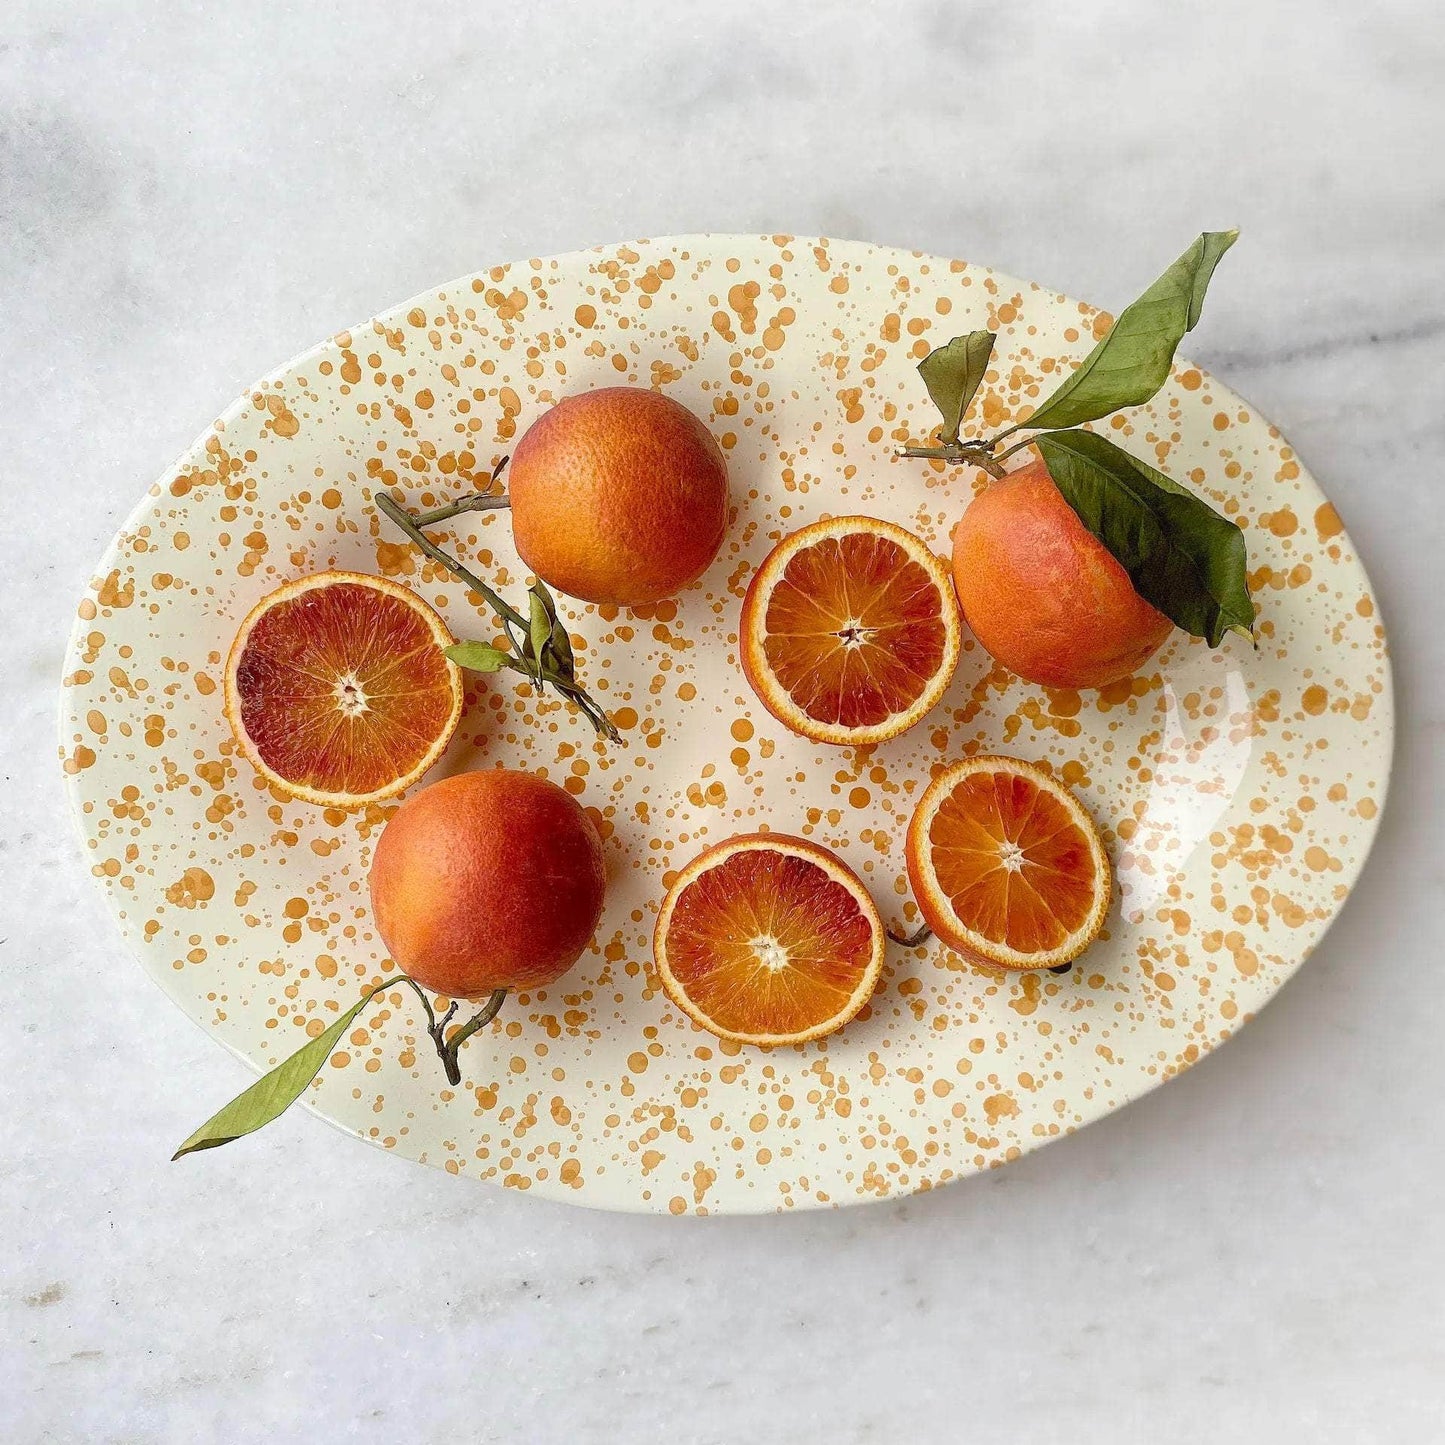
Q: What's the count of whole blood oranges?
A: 3